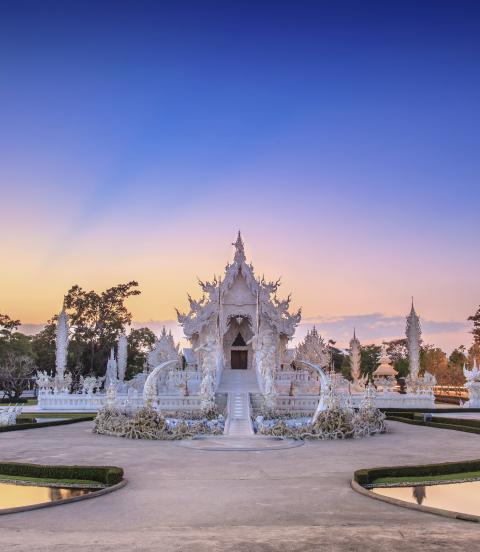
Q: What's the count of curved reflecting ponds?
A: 2